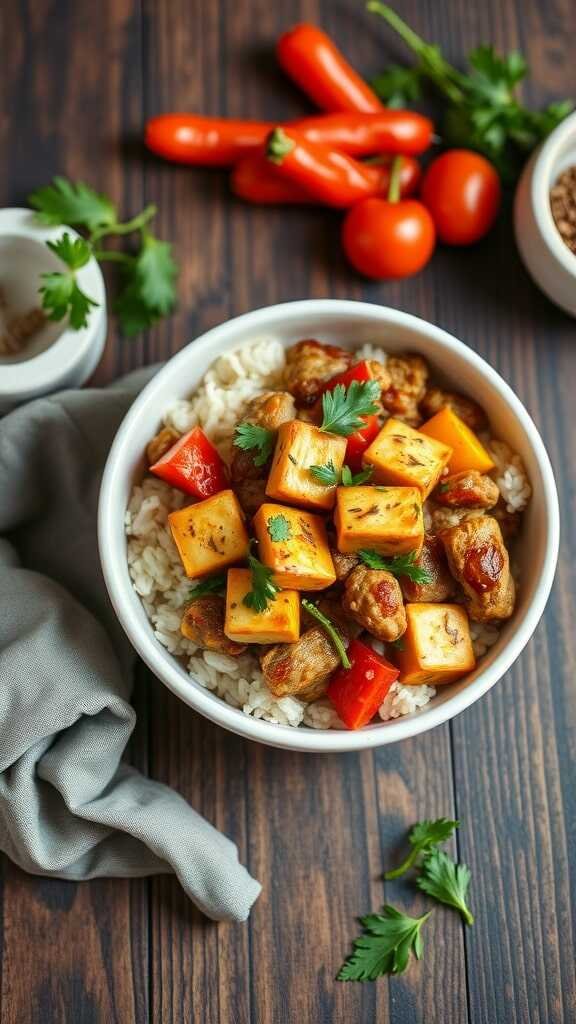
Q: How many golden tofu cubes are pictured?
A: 7